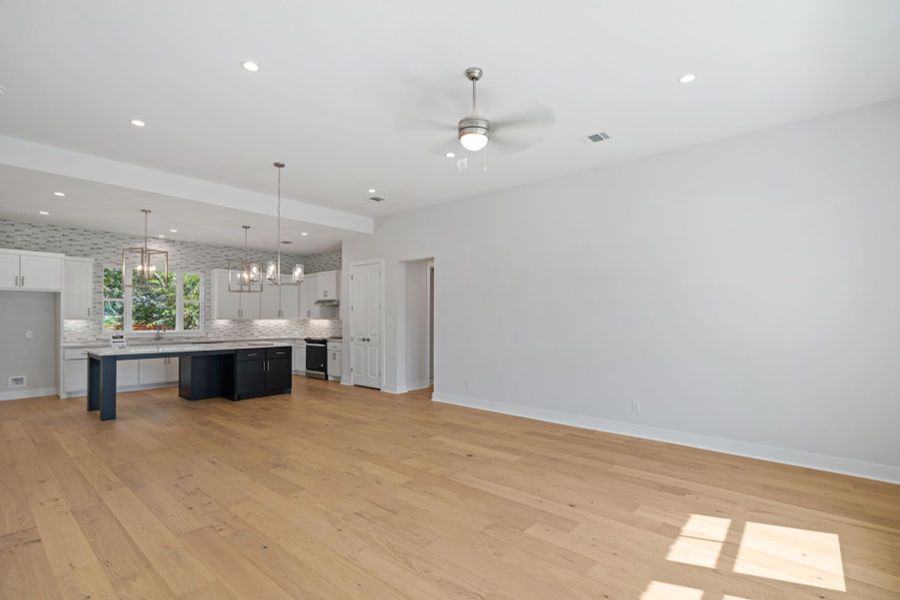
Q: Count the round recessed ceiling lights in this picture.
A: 10